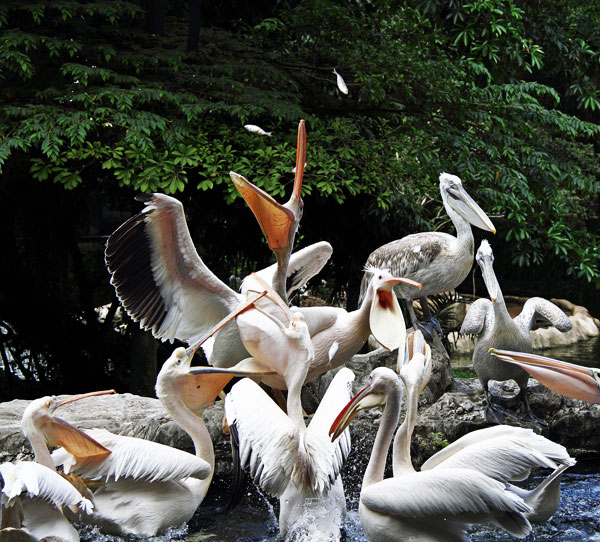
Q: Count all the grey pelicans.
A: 2